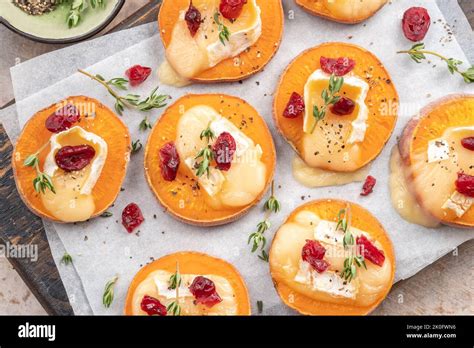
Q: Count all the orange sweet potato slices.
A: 8